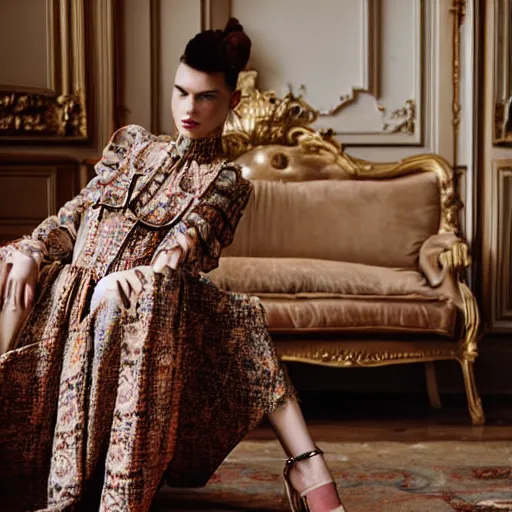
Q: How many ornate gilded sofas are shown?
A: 1